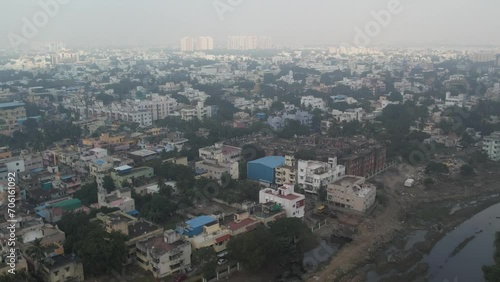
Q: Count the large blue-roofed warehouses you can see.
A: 1